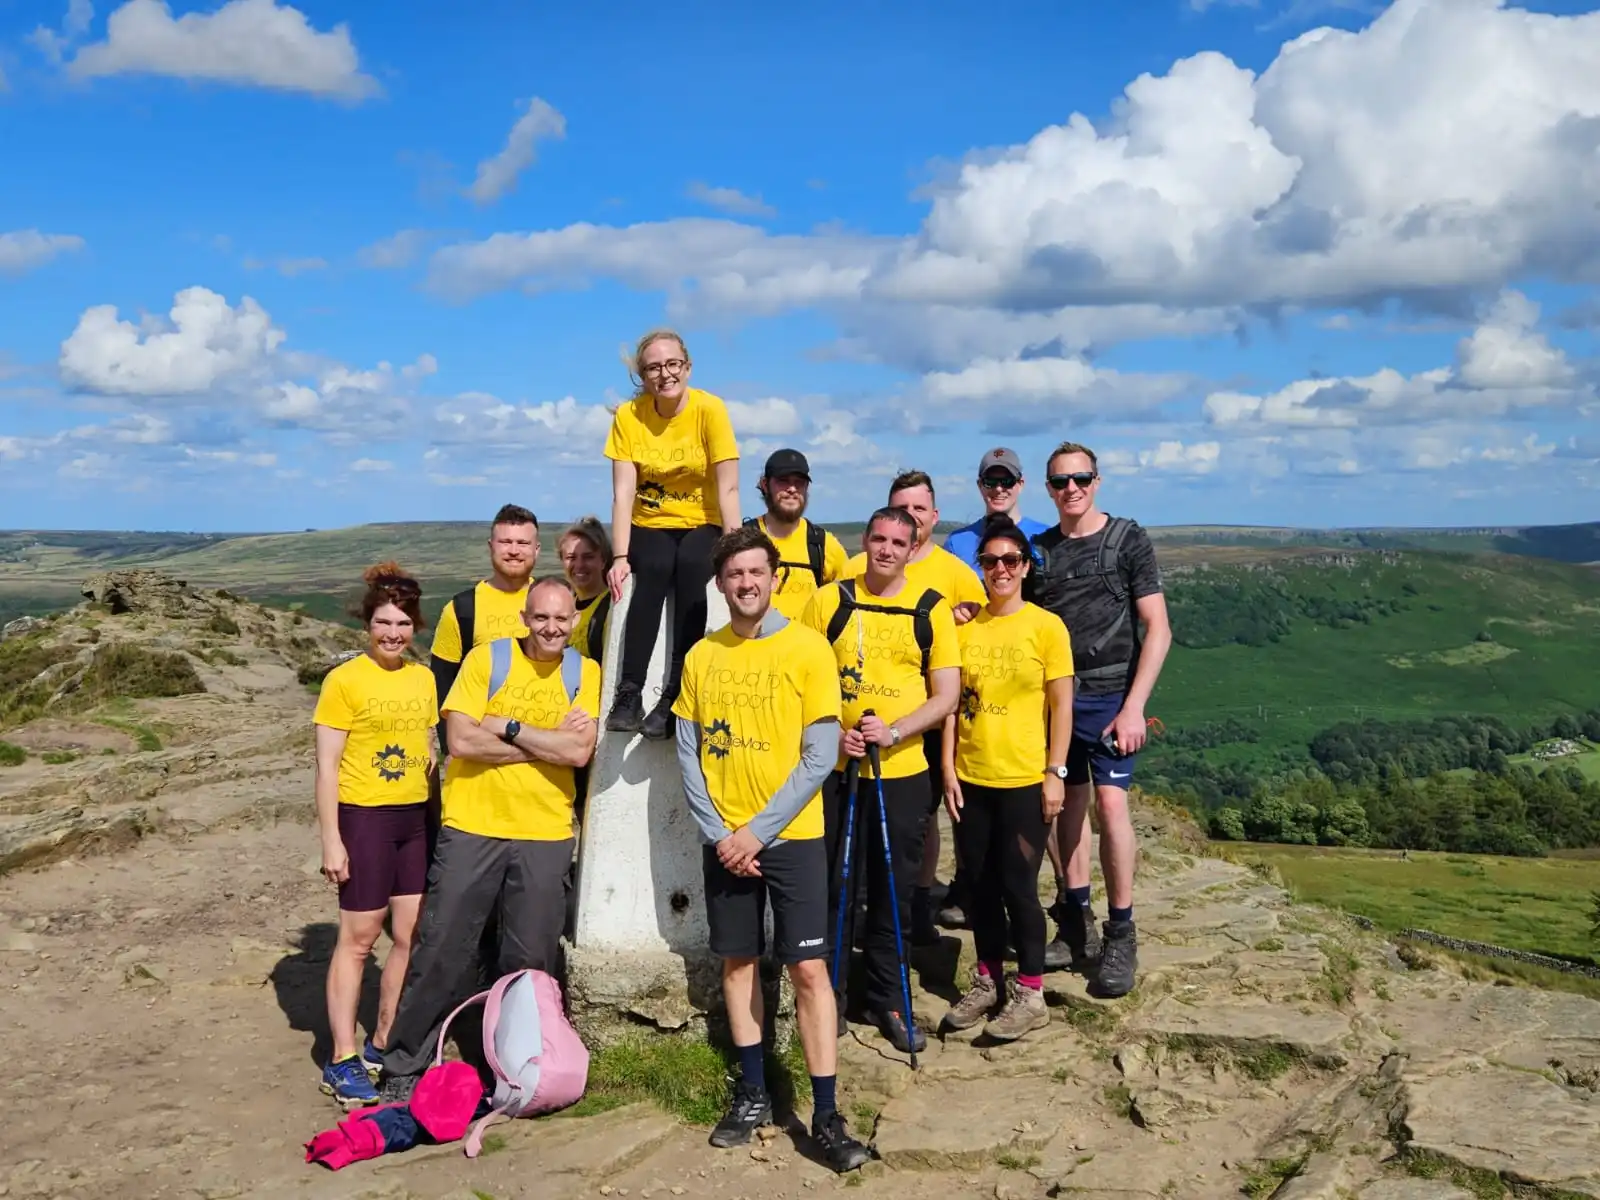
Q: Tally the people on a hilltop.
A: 12